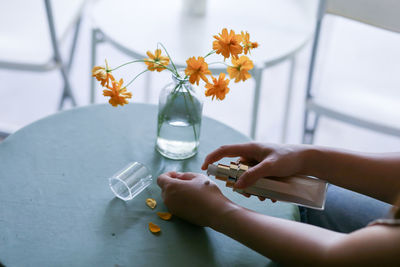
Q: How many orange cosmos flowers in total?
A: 8